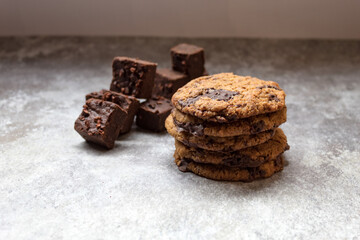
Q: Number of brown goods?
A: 11